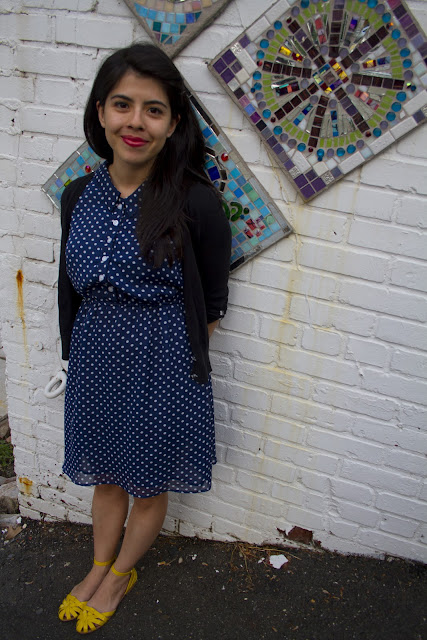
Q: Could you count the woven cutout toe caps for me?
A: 2